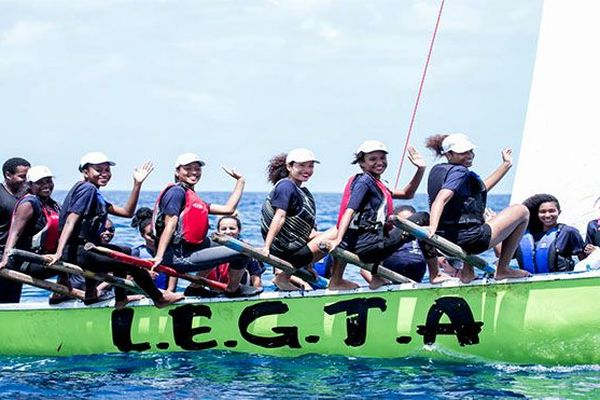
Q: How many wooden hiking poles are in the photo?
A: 6